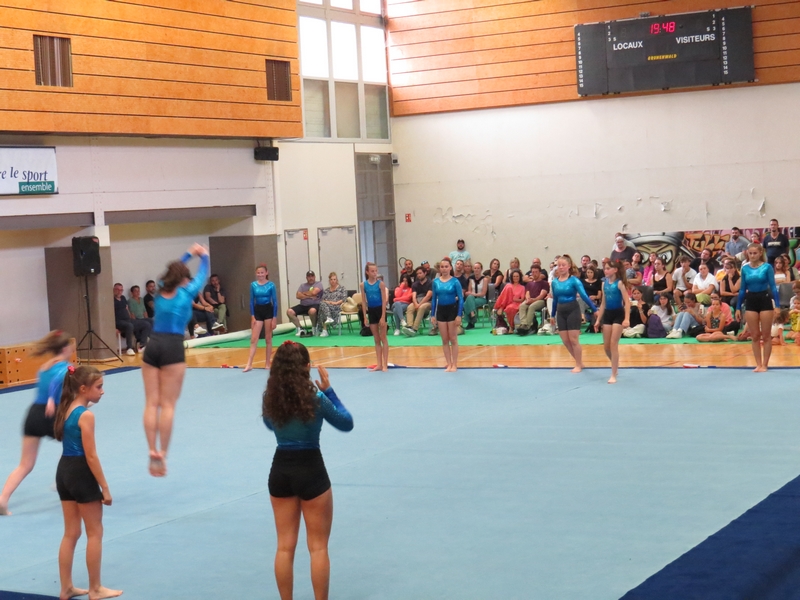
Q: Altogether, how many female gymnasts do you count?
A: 10